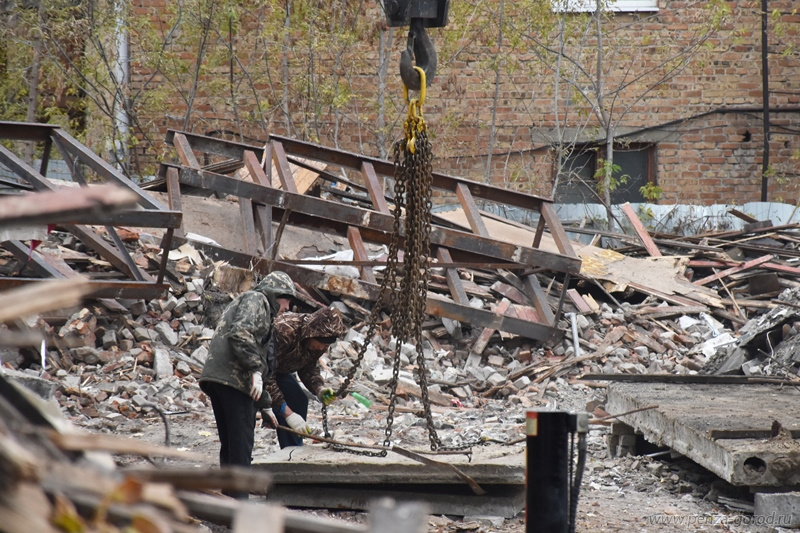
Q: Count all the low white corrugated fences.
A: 1